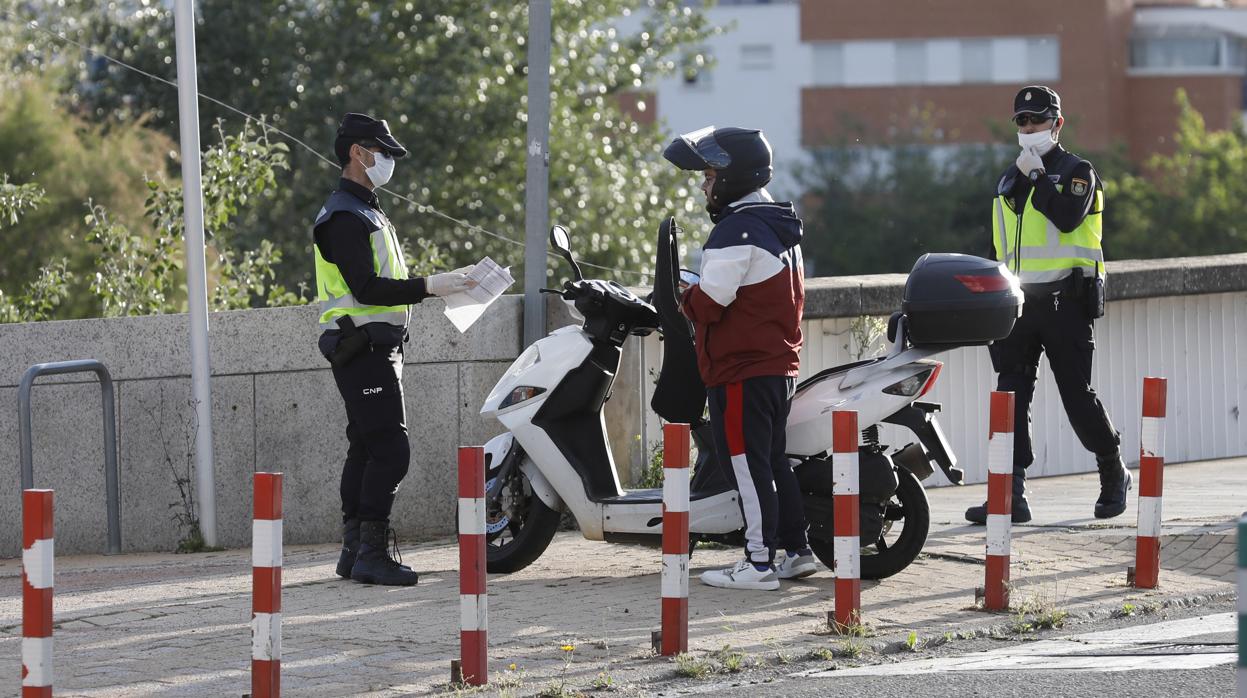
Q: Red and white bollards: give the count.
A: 7